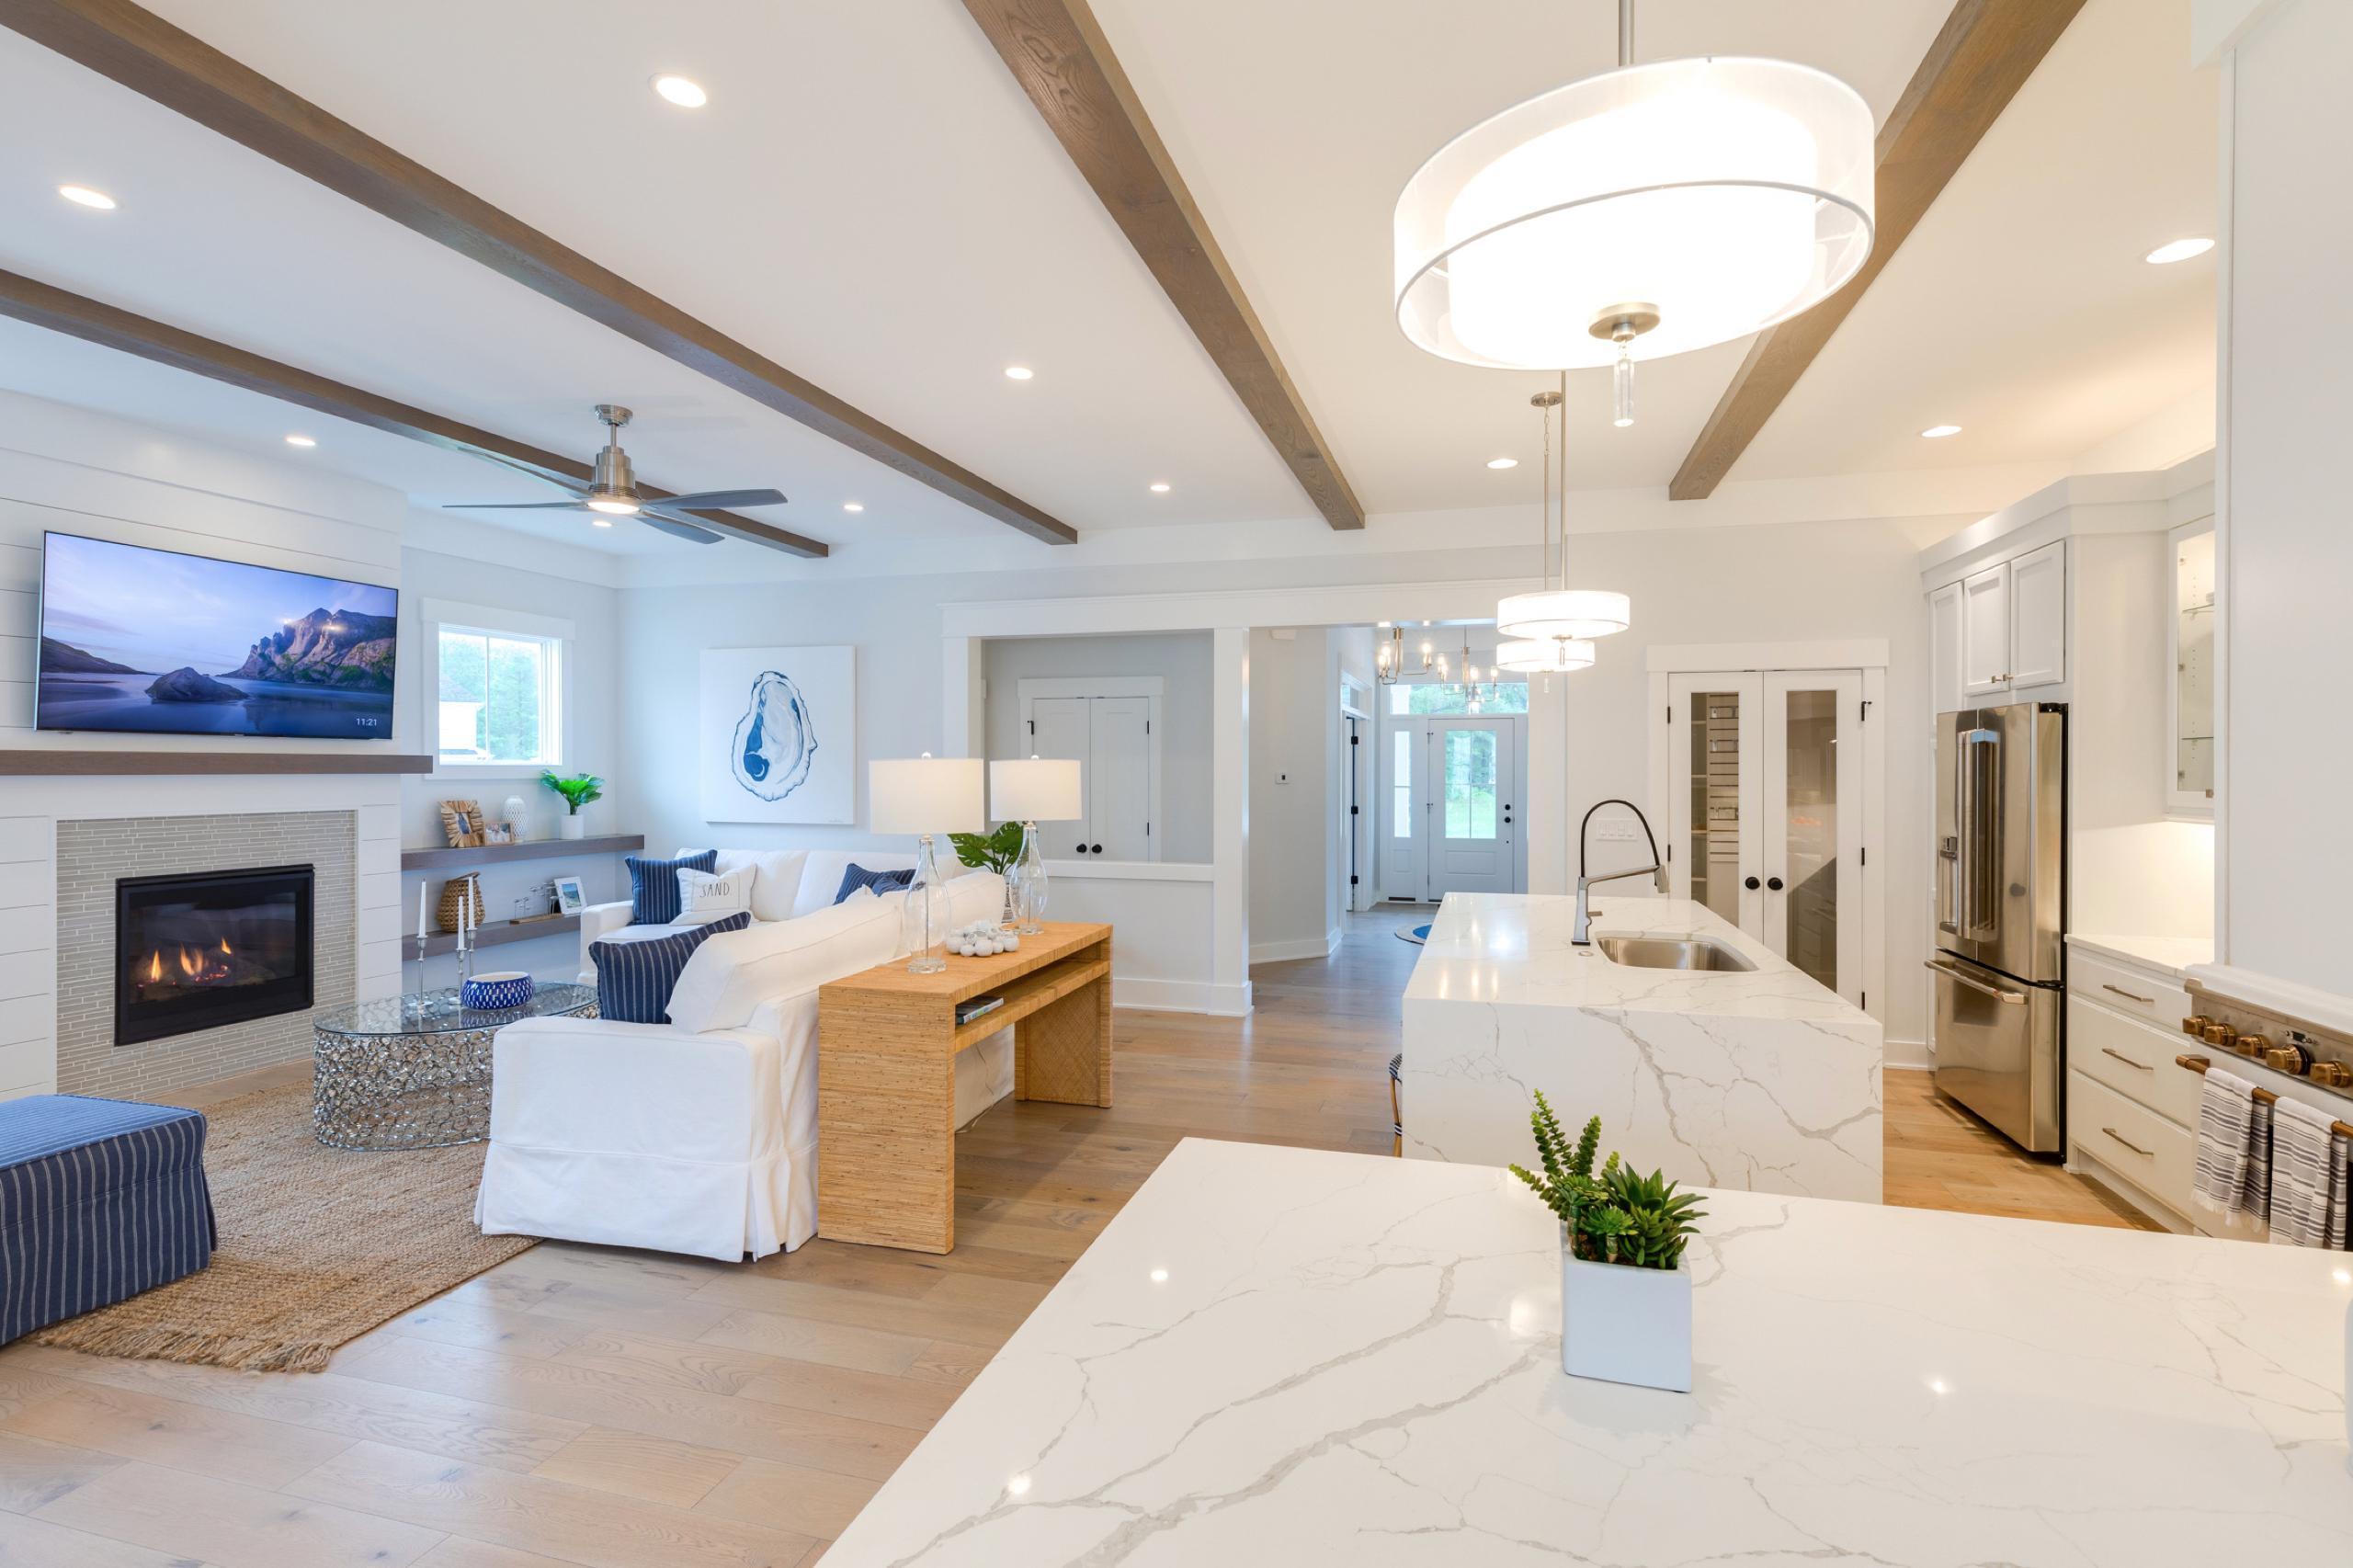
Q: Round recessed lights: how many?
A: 10